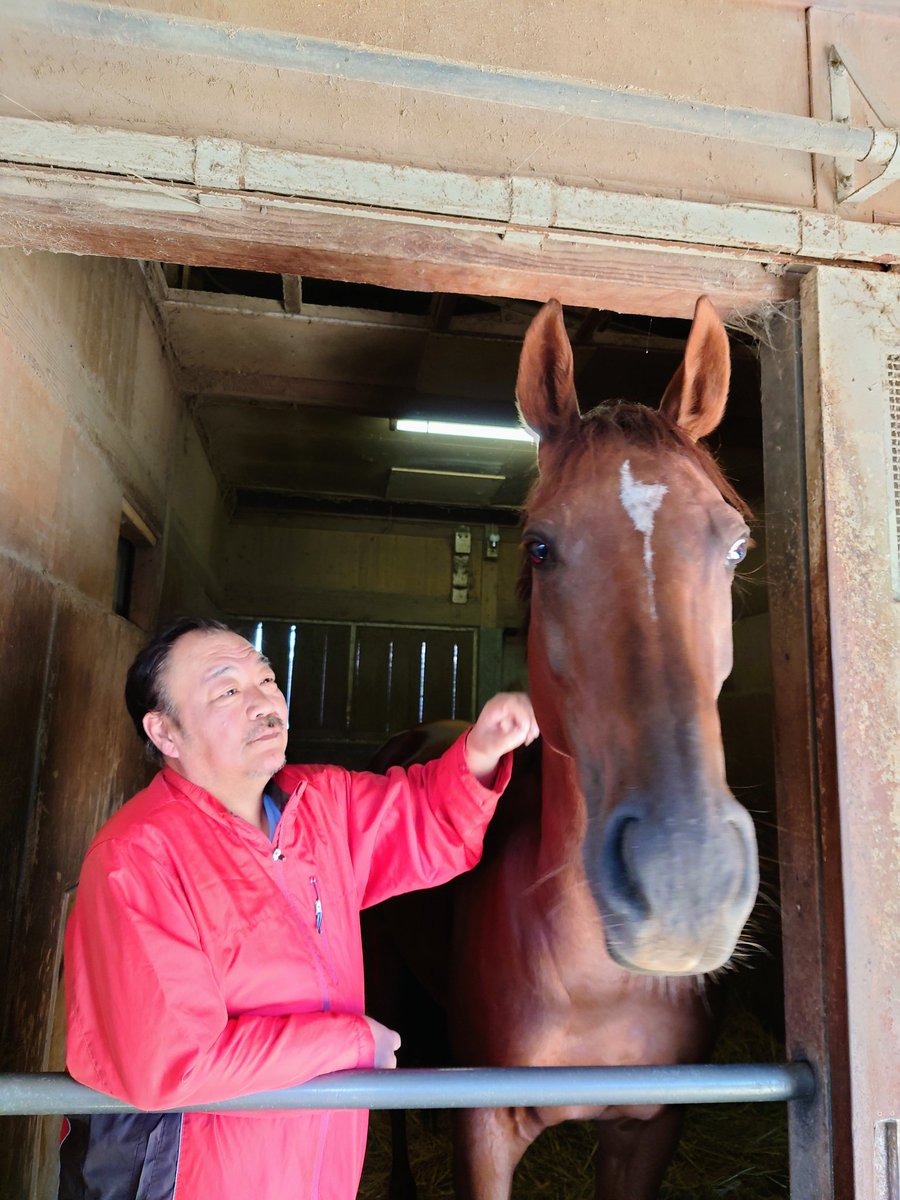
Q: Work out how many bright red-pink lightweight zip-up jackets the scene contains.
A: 1